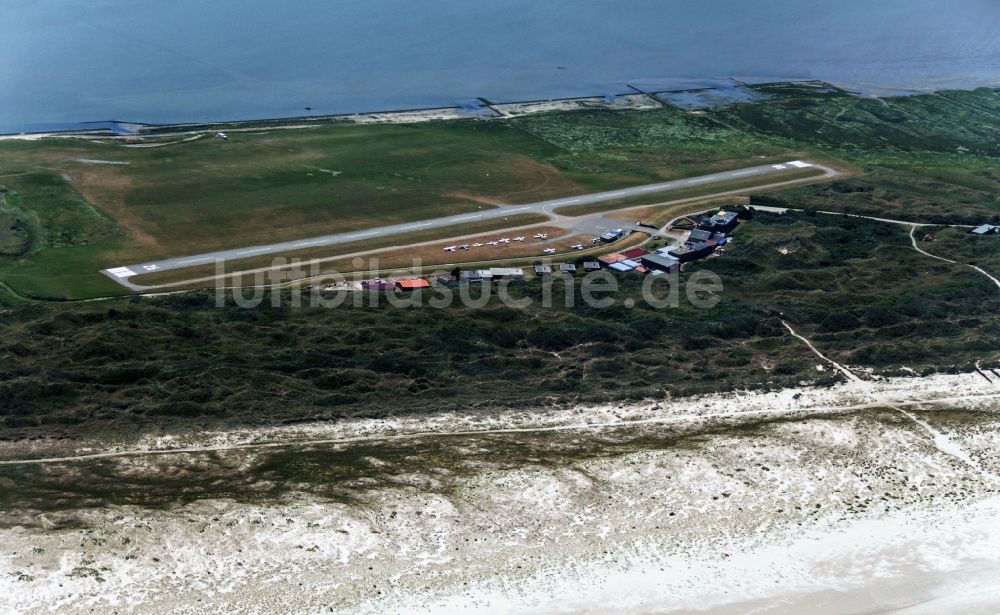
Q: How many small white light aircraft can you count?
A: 10